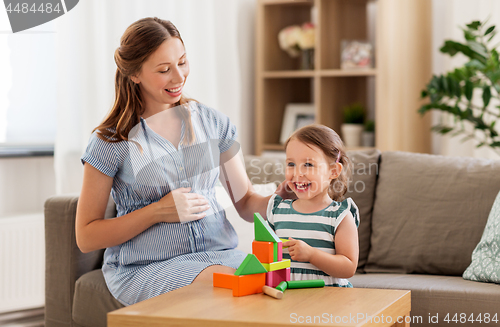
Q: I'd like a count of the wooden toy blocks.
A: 14